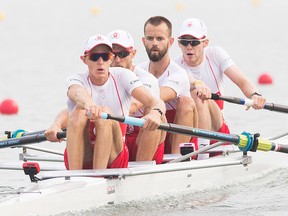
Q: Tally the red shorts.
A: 4